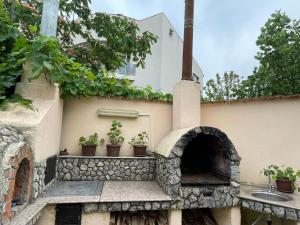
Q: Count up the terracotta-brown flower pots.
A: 4